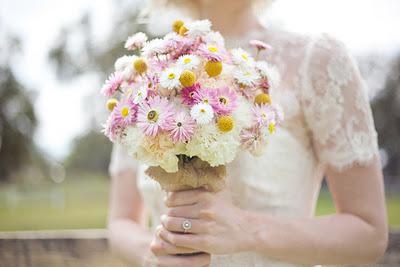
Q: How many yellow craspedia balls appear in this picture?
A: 8